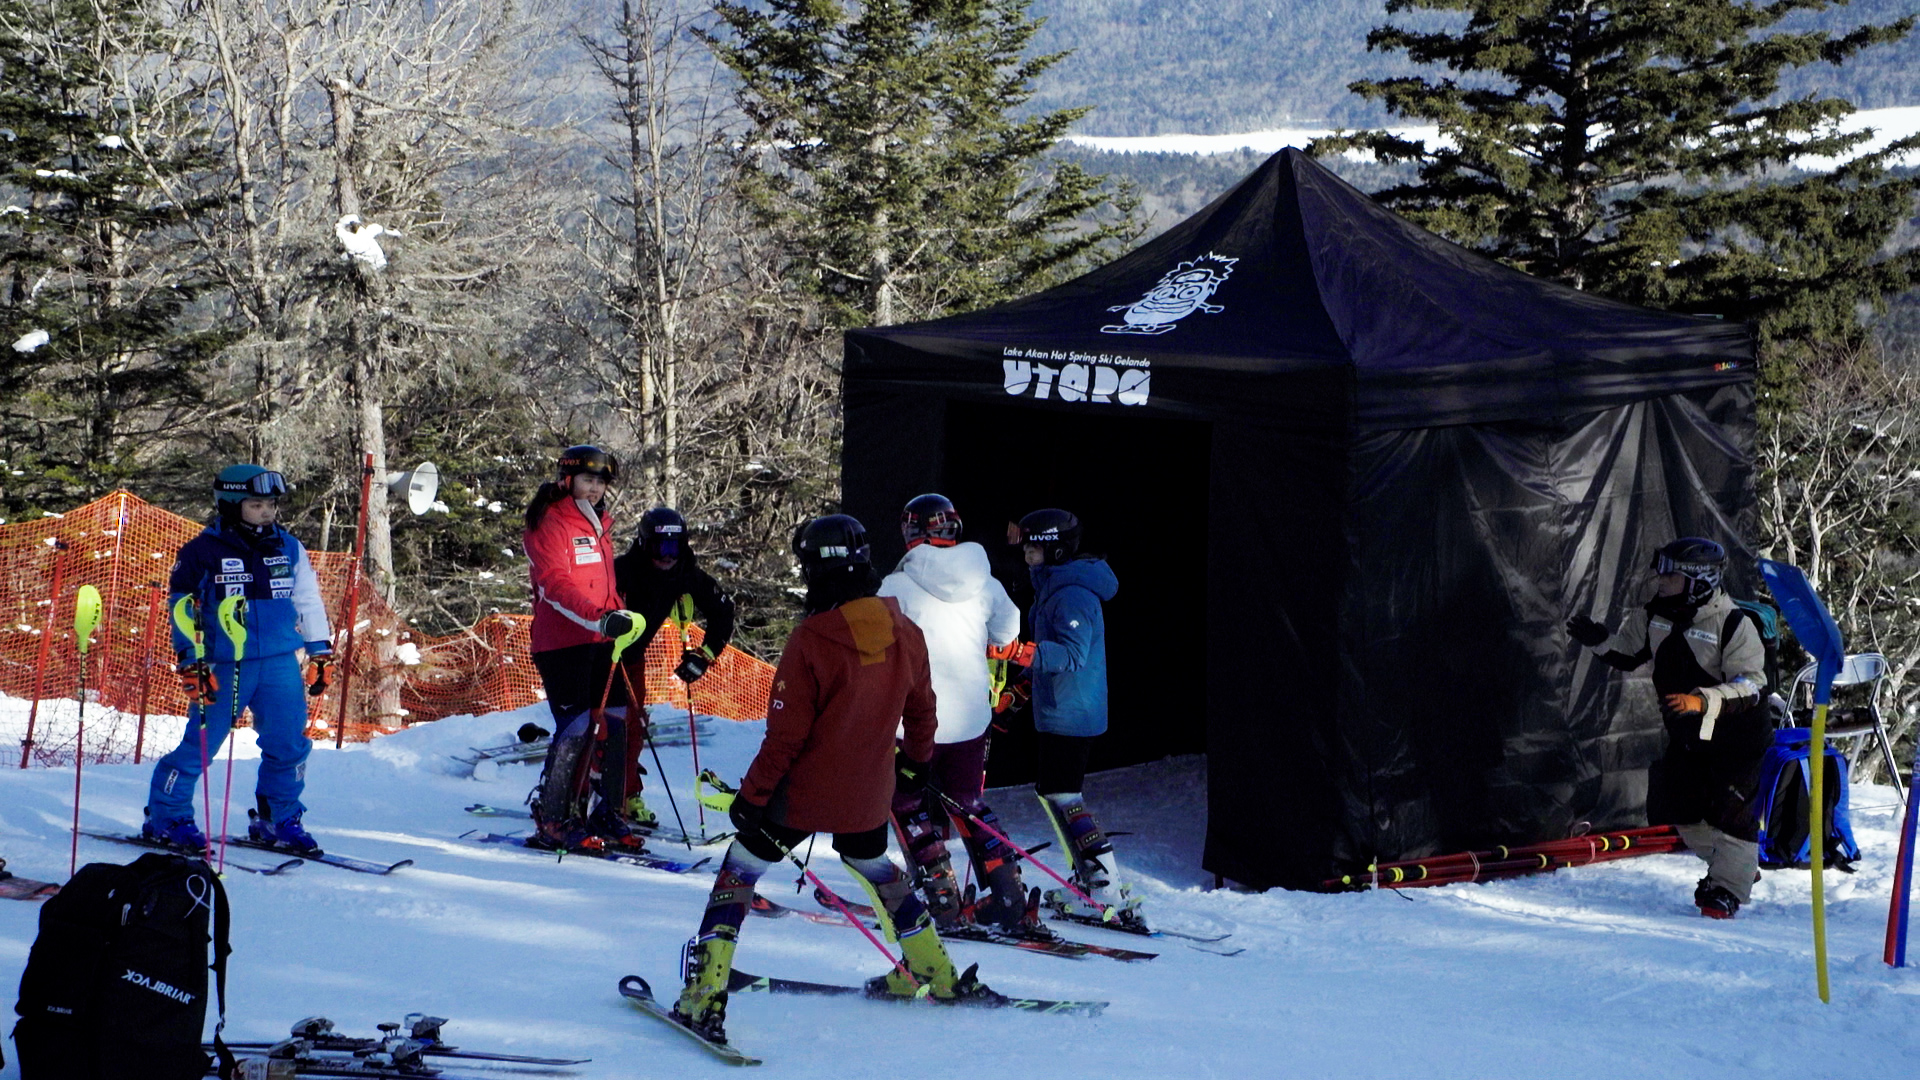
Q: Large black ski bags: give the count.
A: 1